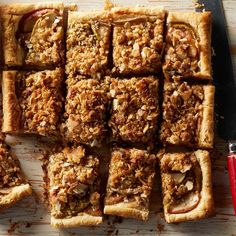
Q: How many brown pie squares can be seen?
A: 12